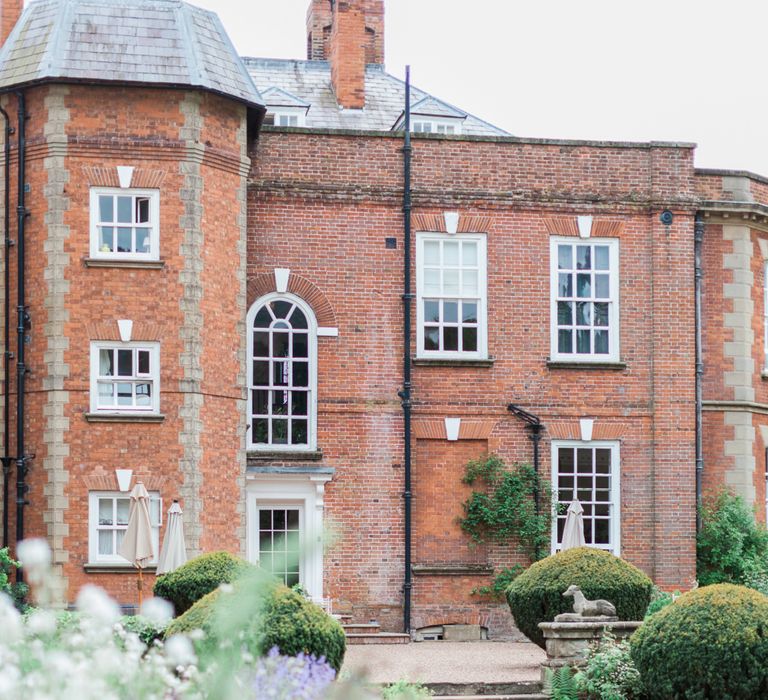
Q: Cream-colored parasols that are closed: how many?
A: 3